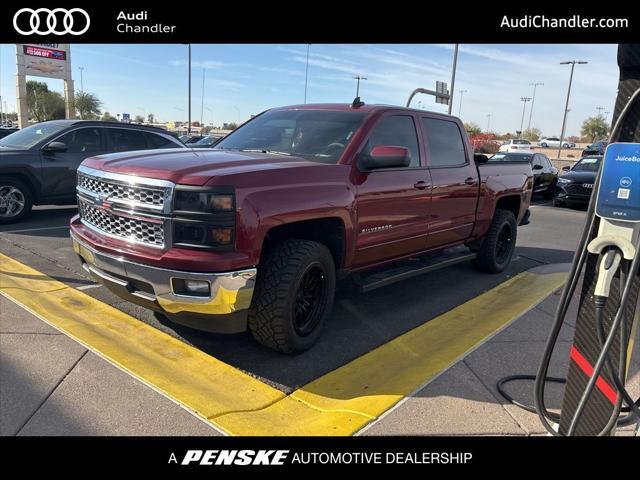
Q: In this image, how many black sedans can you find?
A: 2